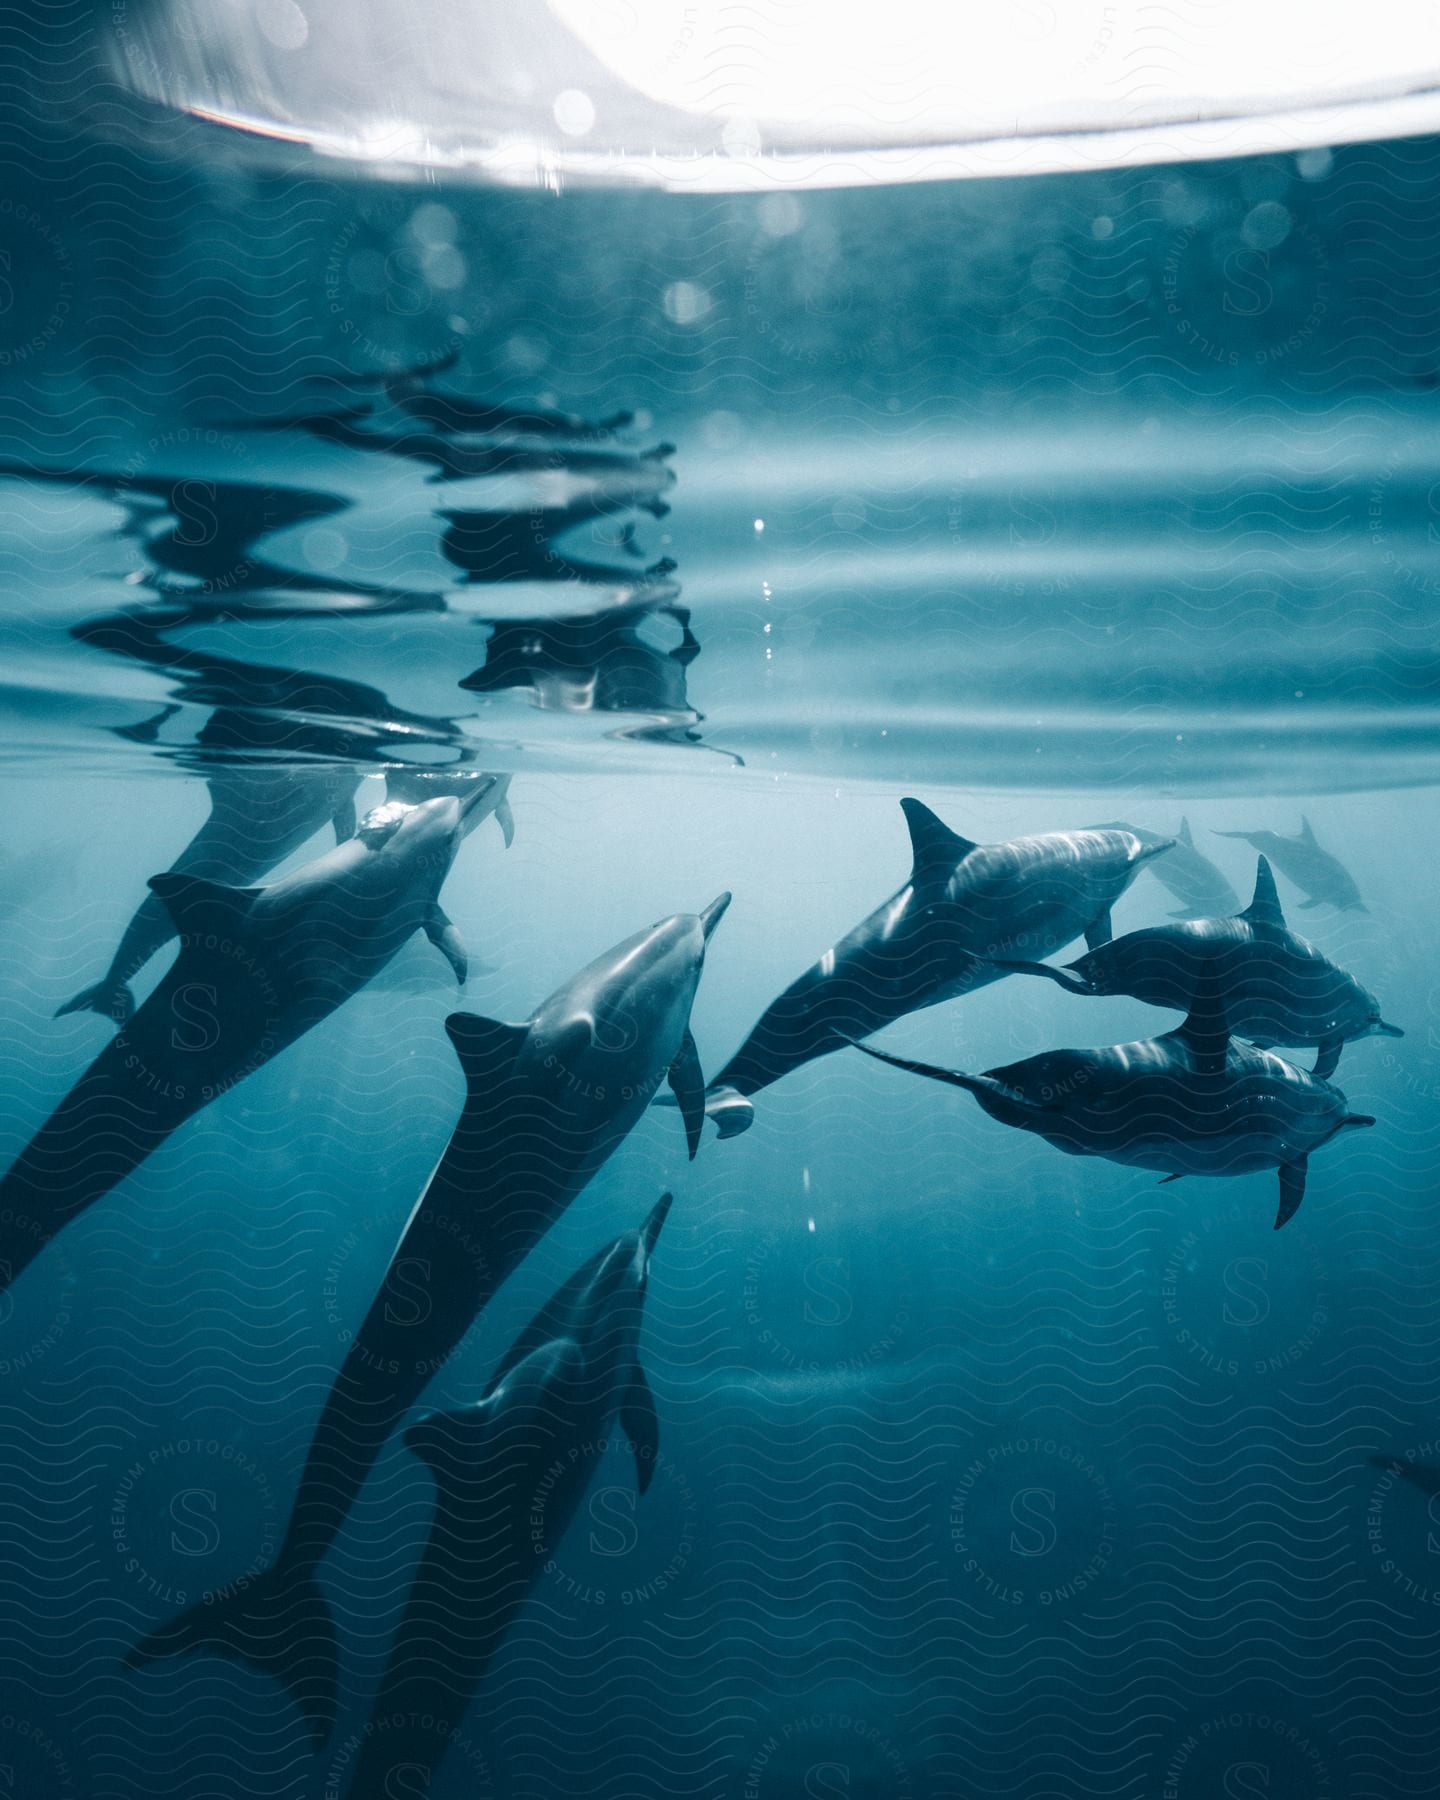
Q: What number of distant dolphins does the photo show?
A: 2